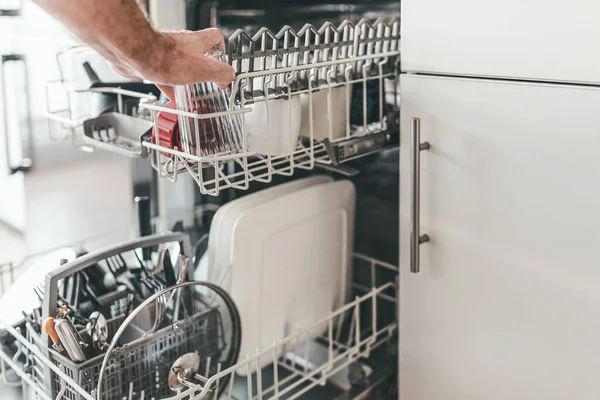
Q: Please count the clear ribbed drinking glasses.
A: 1